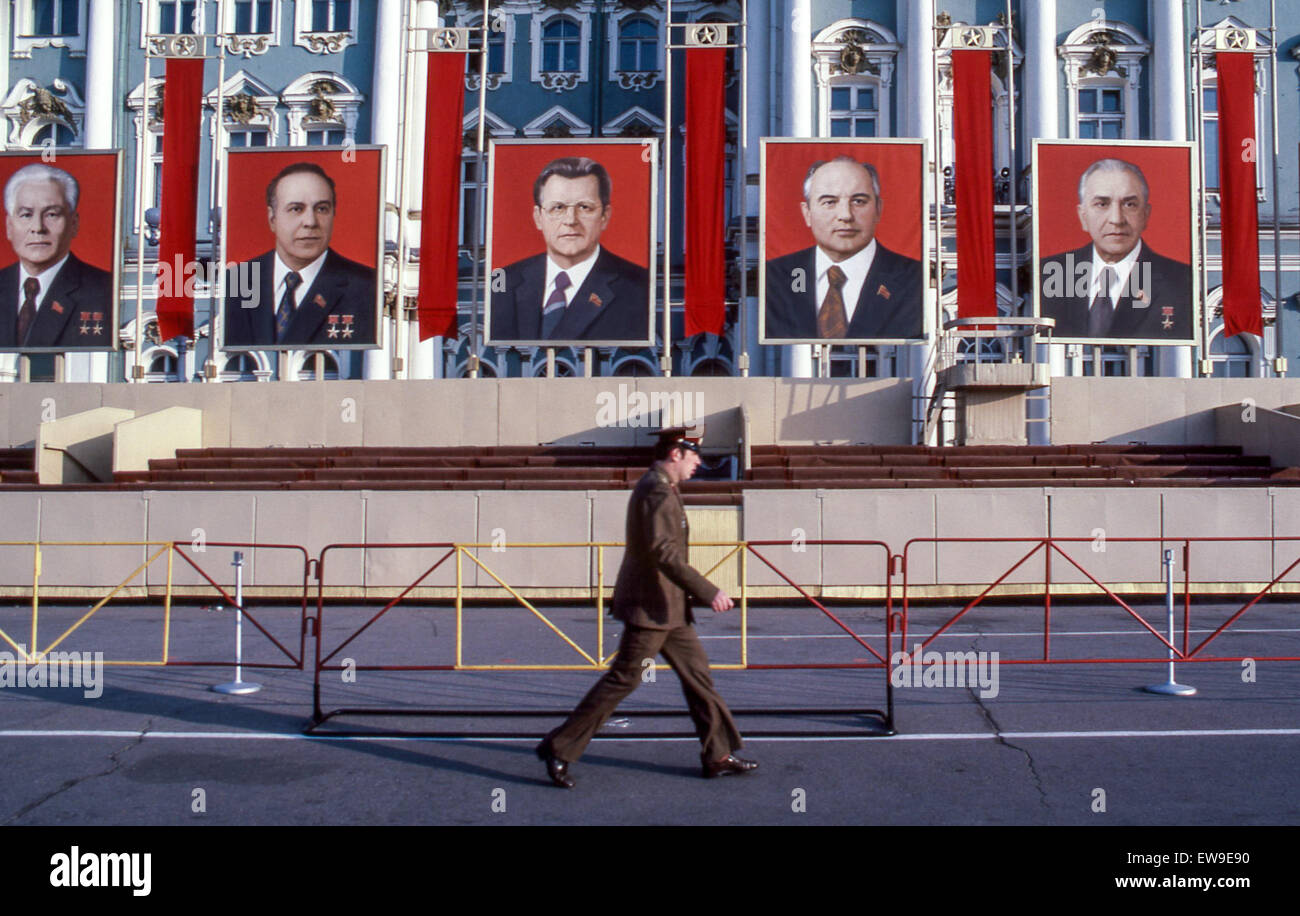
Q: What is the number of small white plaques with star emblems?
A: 5